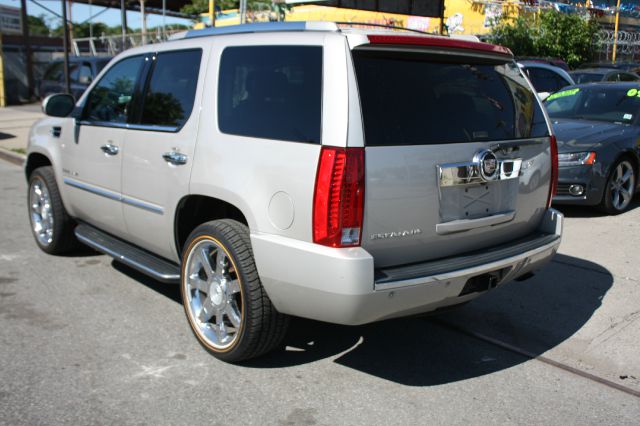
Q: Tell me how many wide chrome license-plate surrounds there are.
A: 1